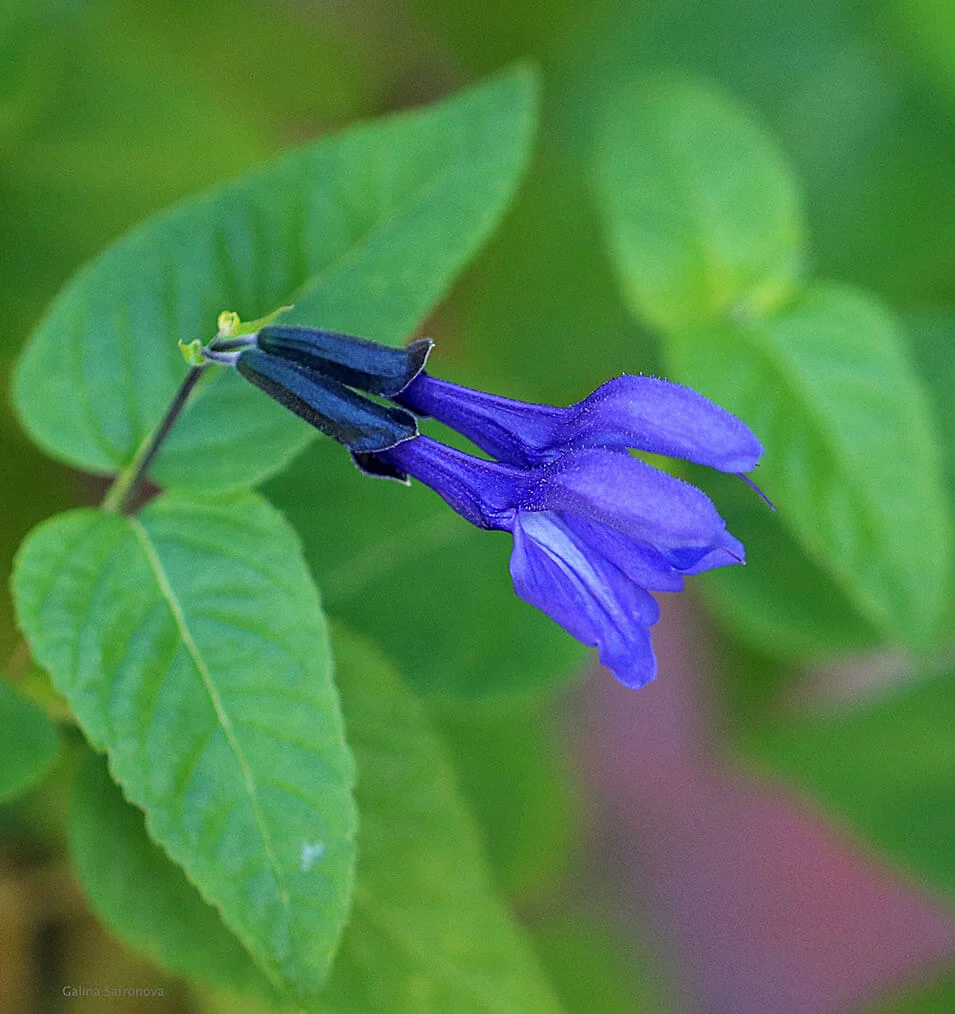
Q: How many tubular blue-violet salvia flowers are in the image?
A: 2